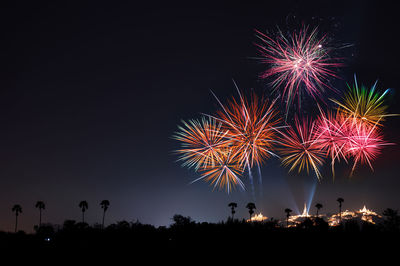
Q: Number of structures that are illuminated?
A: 3